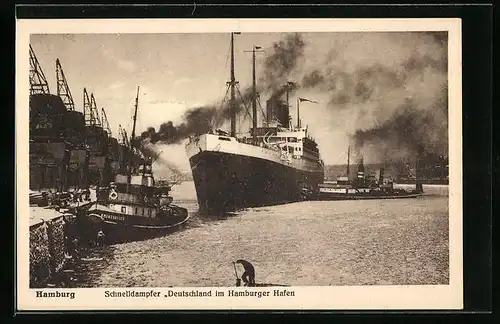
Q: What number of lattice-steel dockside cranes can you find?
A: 7